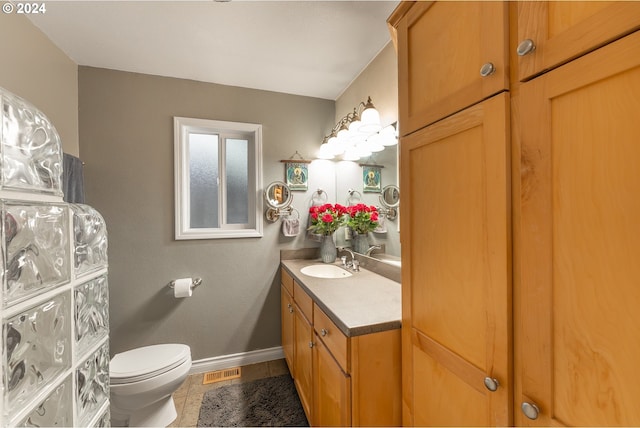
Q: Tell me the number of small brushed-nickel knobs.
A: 8